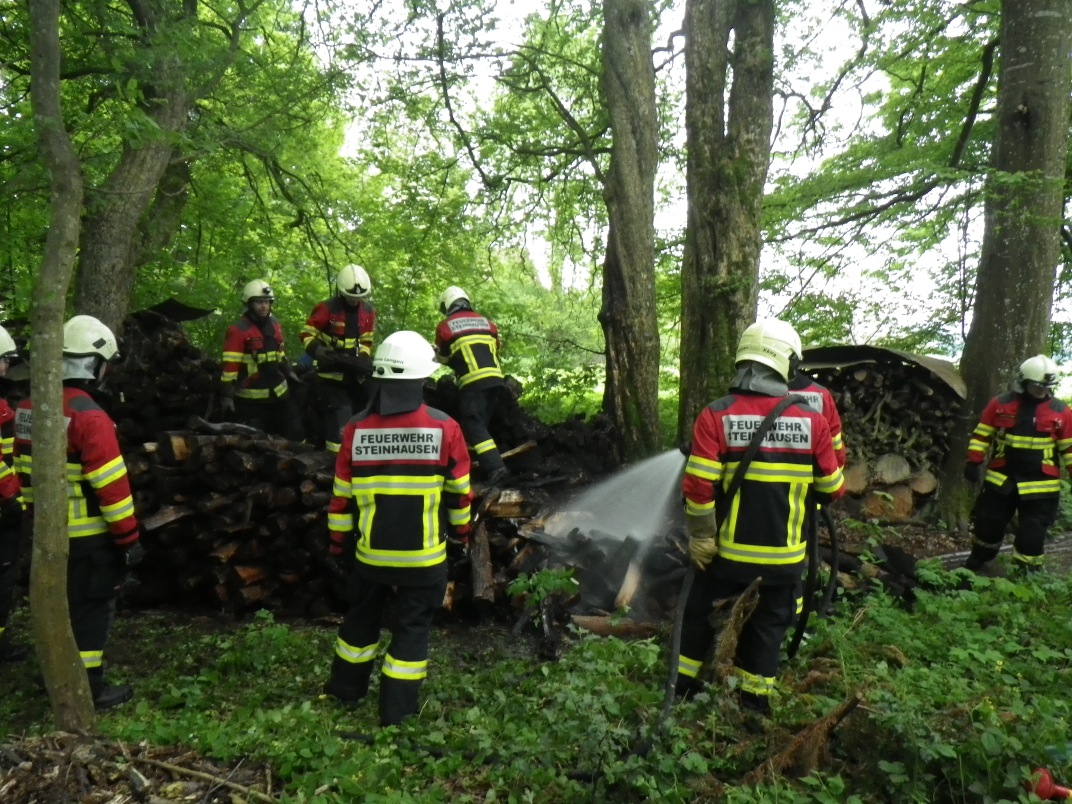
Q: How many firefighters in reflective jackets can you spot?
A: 9